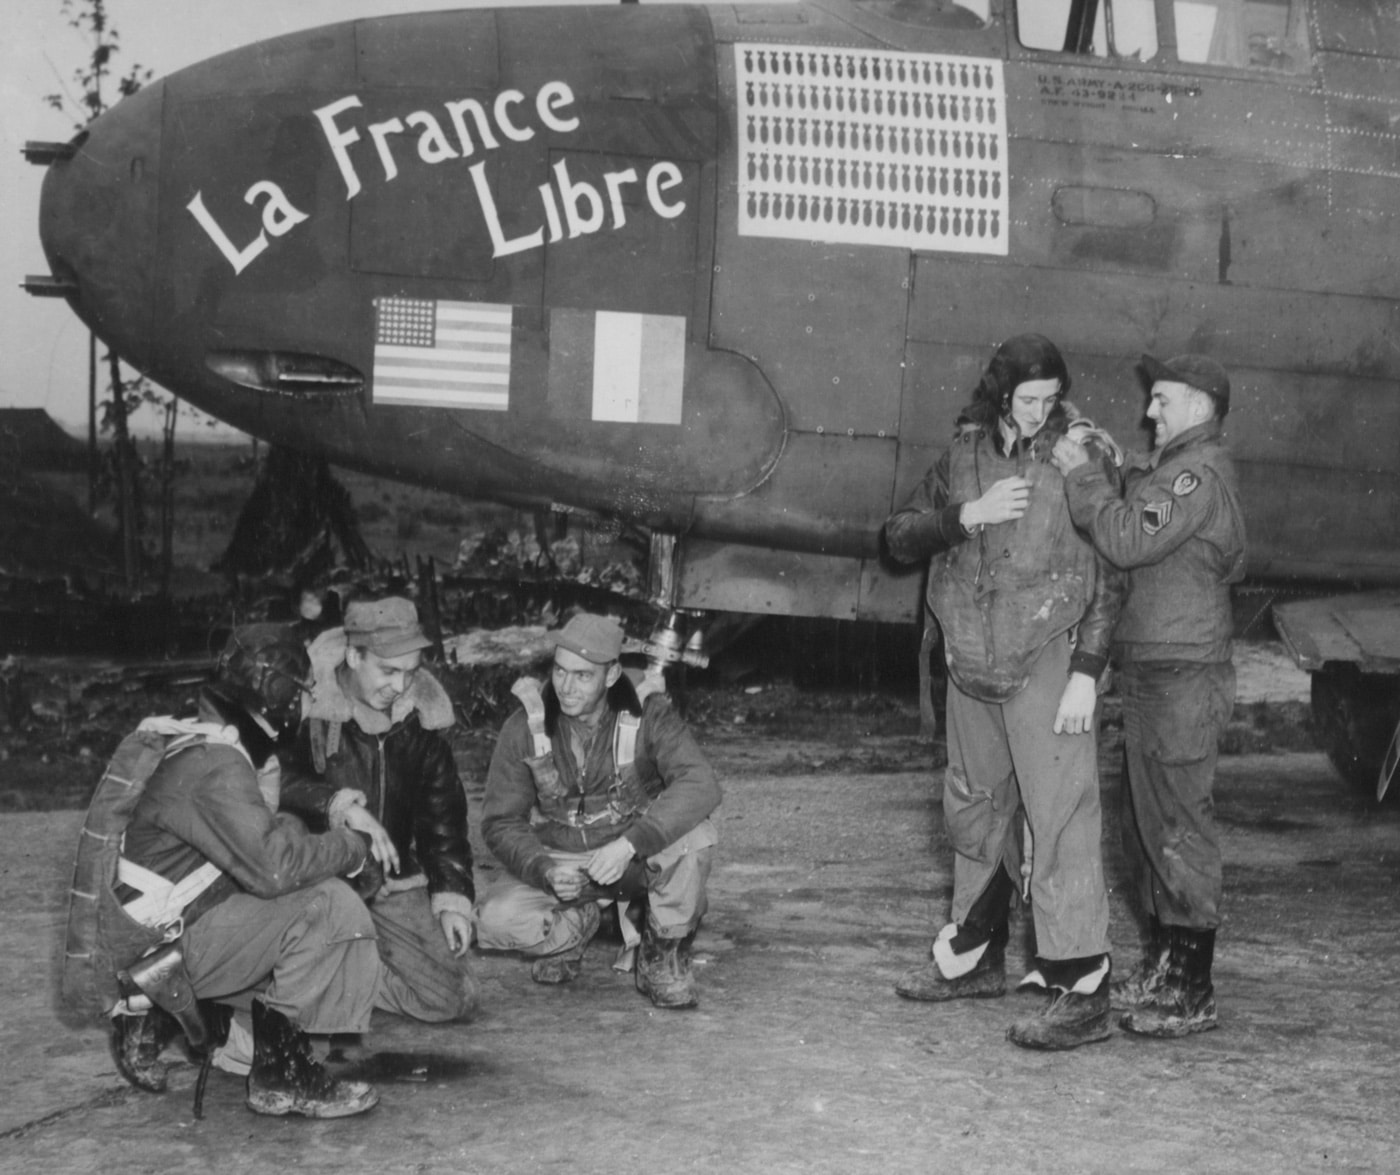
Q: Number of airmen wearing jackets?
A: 5